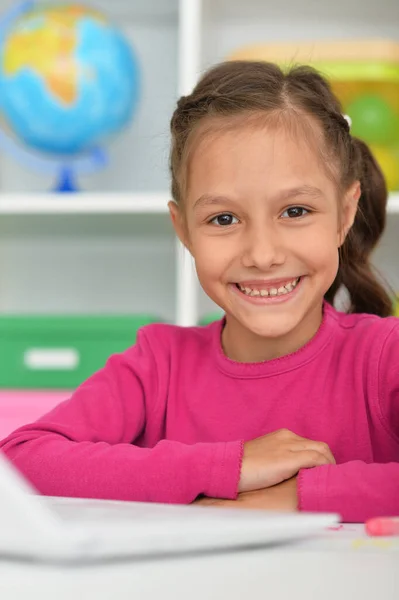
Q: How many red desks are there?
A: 0